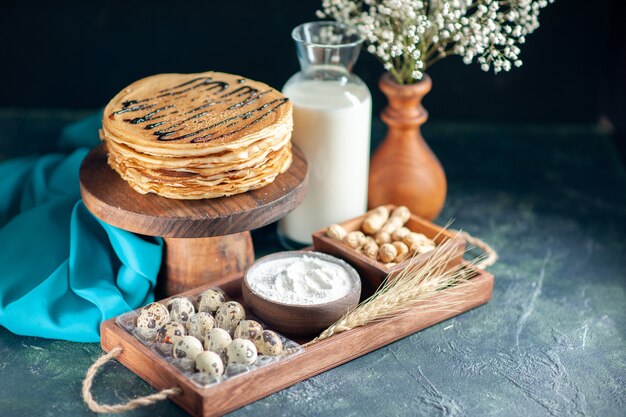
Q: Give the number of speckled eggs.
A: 12